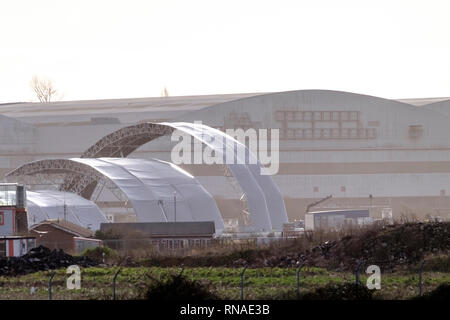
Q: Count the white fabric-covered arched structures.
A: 3